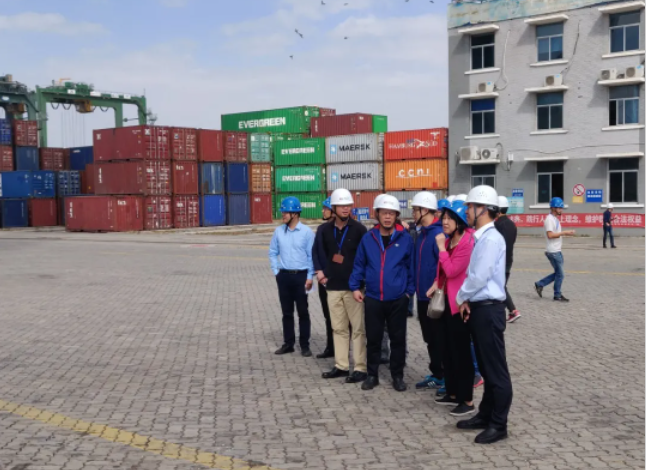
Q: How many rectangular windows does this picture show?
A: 9